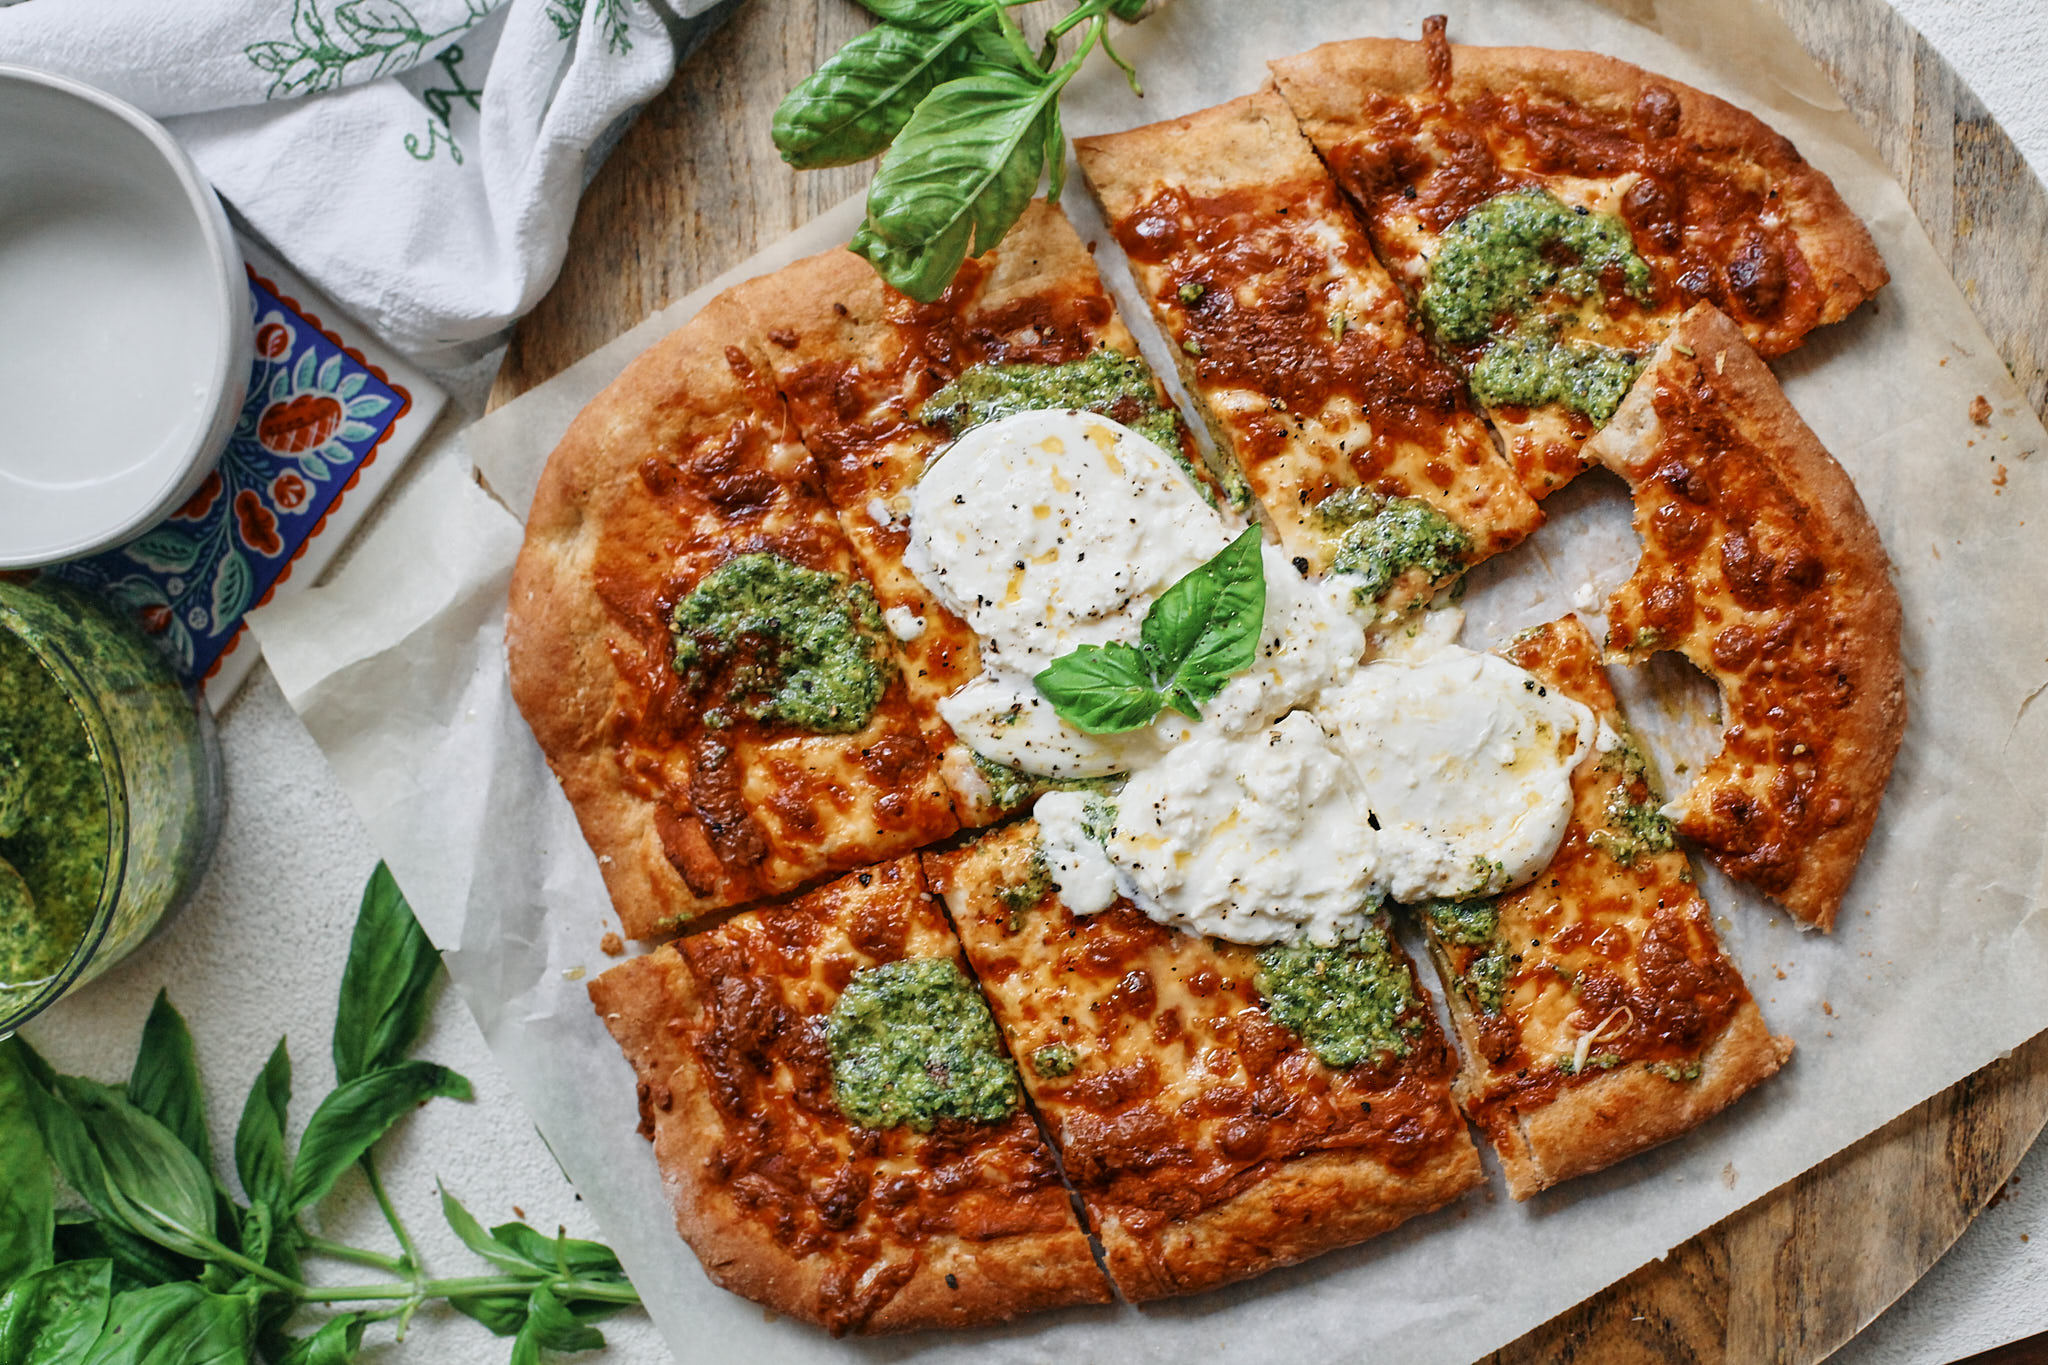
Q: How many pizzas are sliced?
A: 1